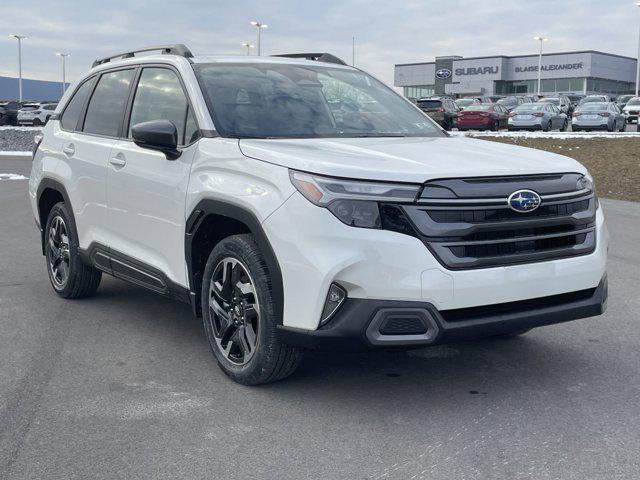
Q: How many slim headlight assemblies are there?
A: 2